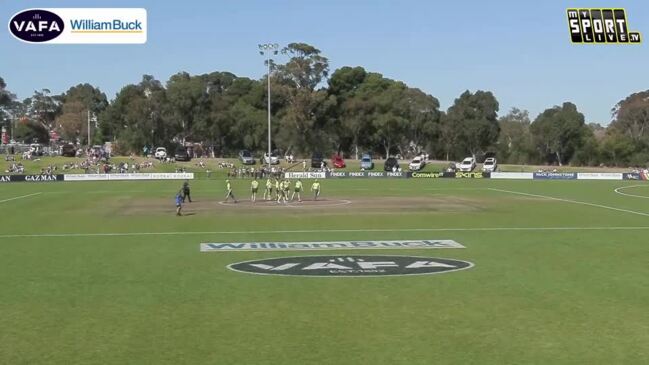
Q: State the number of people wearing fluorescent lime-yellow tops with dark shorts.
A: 8